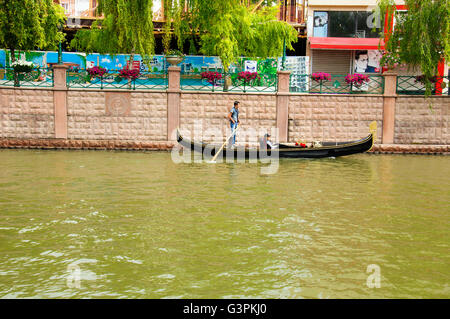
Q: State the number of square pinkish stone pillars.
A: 4